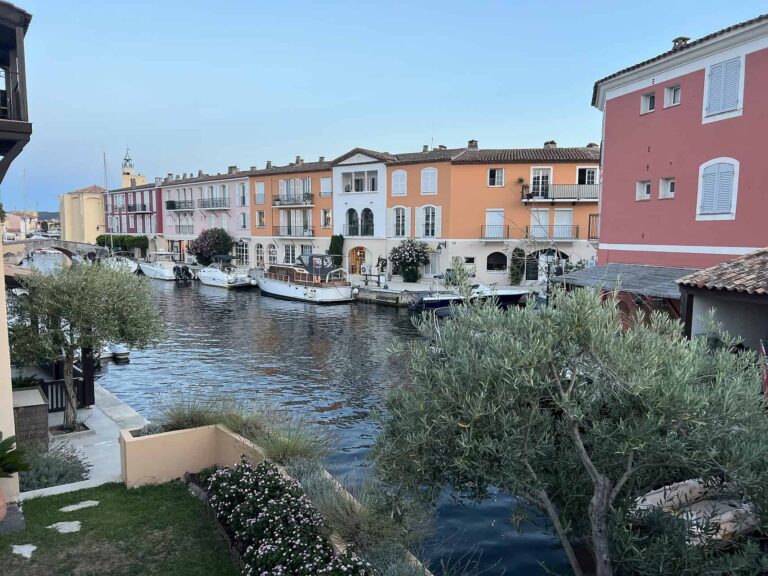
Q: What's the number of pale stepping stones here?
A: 3